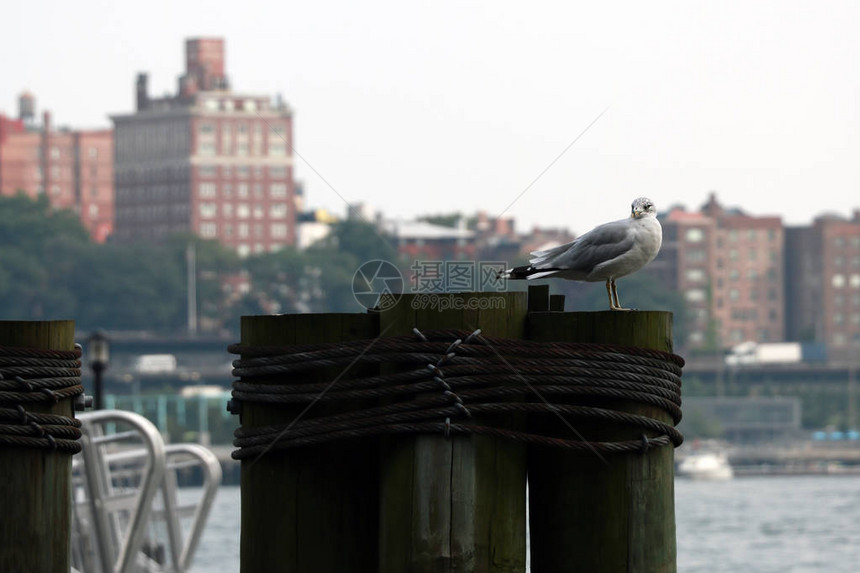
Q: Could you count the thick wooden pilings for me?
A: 4